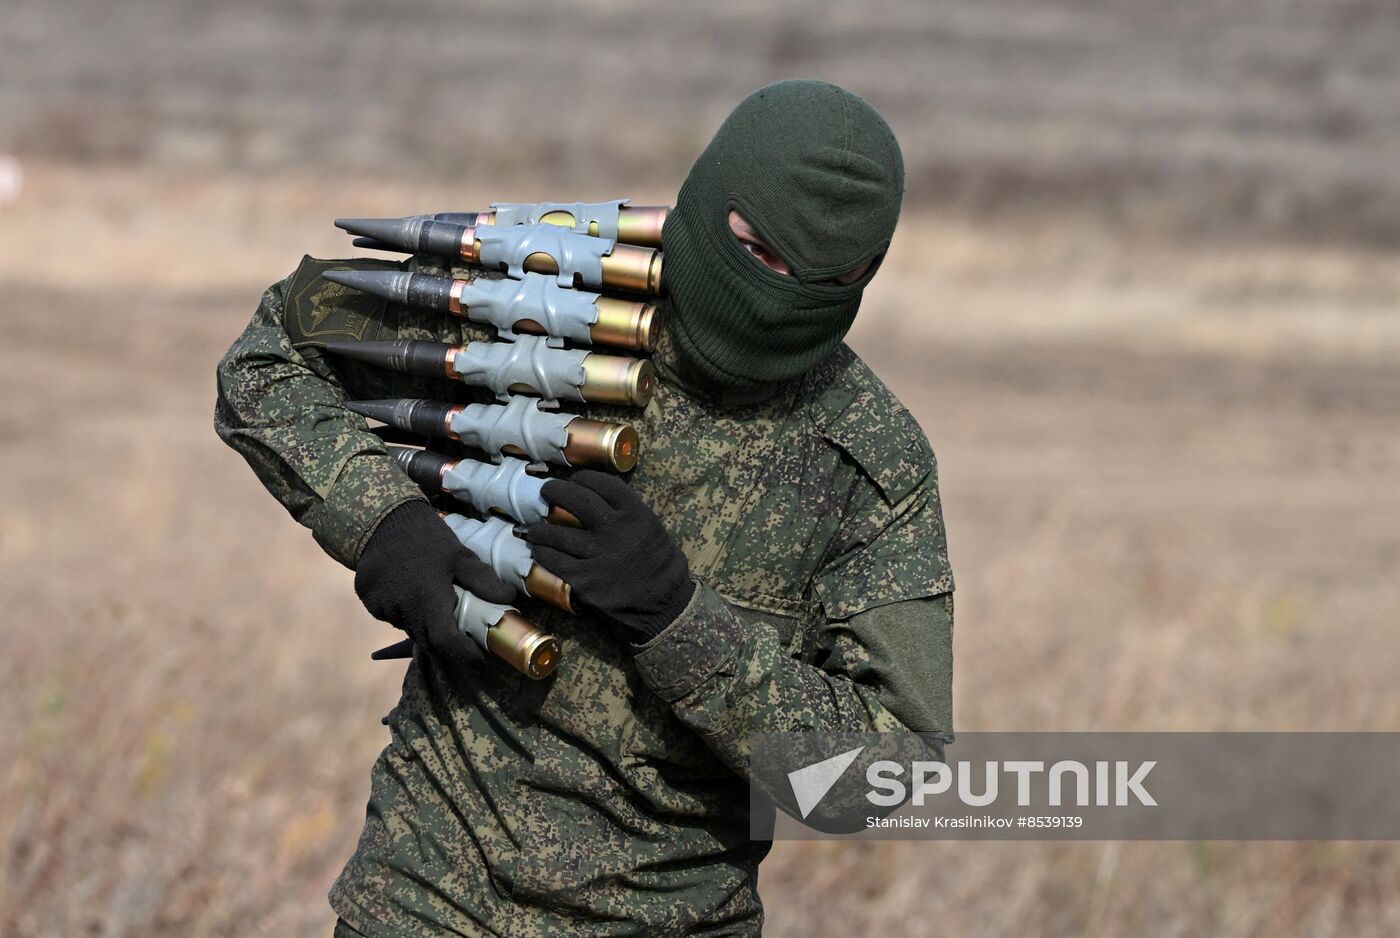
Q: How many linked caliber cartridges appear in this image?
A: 8